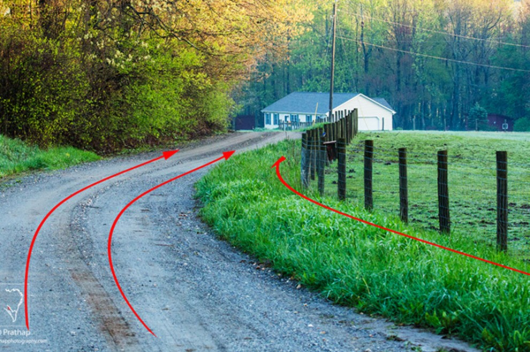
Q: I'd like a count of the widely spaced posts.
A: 5